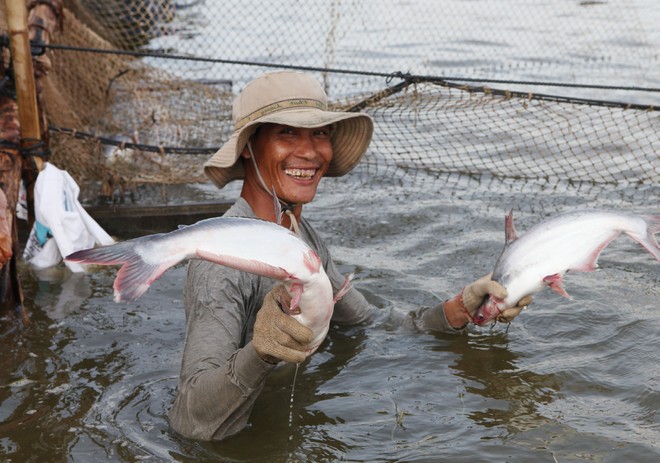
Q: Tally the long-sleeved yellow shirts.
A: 0